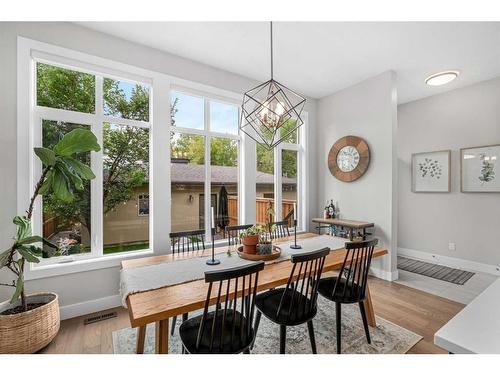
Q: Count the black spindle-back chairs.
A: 6